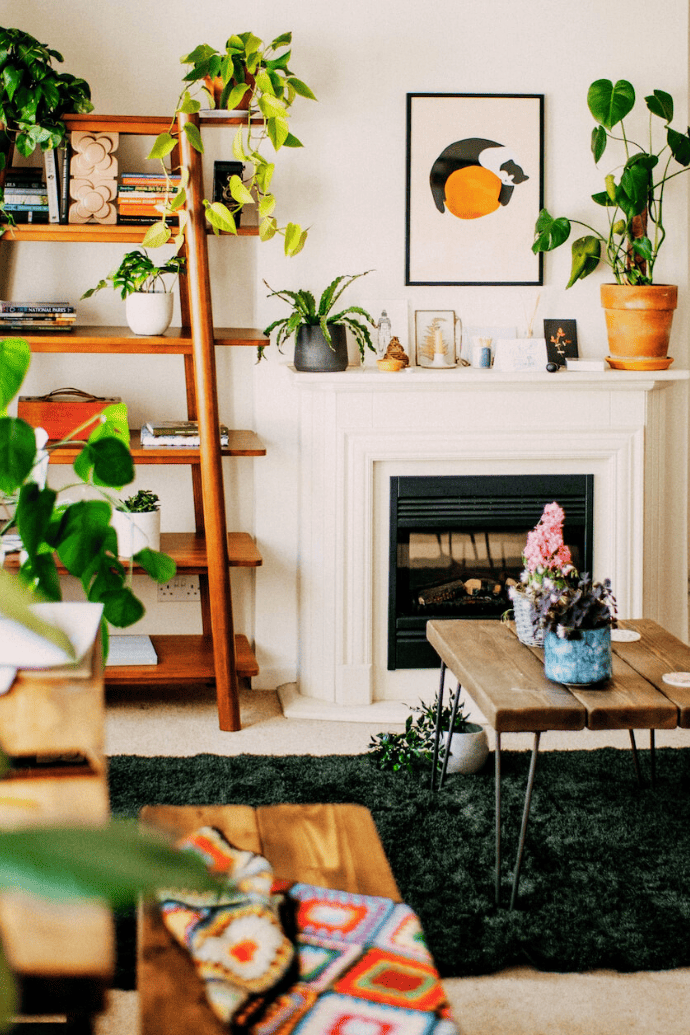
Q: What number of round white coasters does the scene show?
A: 2